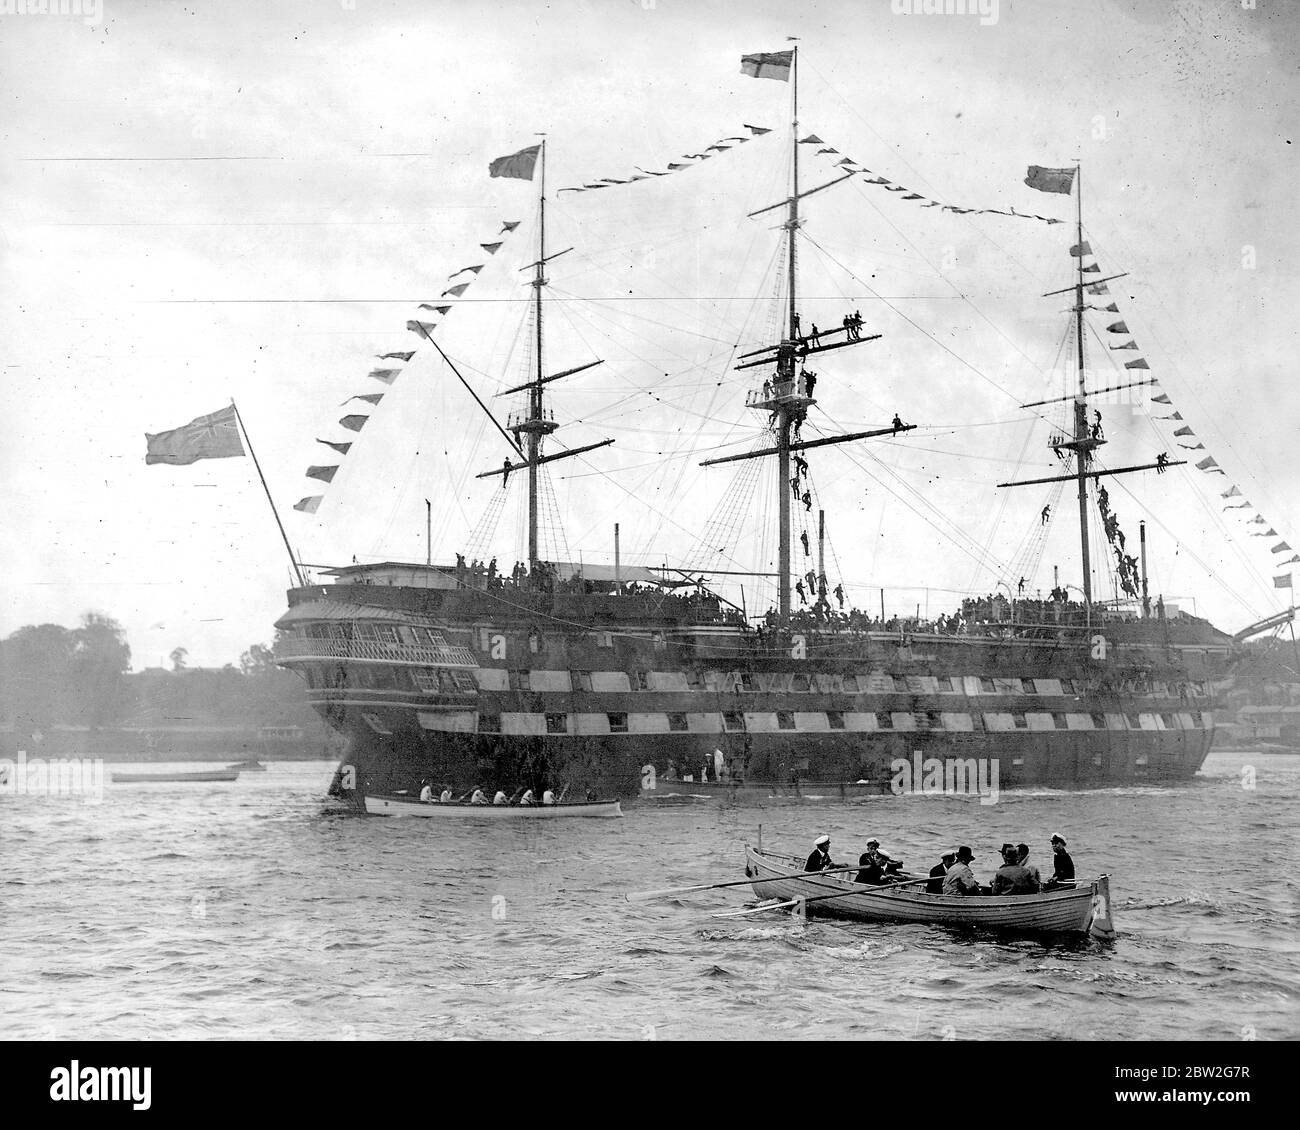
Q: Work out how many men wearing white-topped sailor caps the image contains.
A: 5